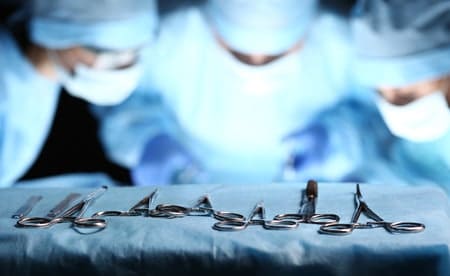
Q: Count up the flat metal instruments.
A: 2